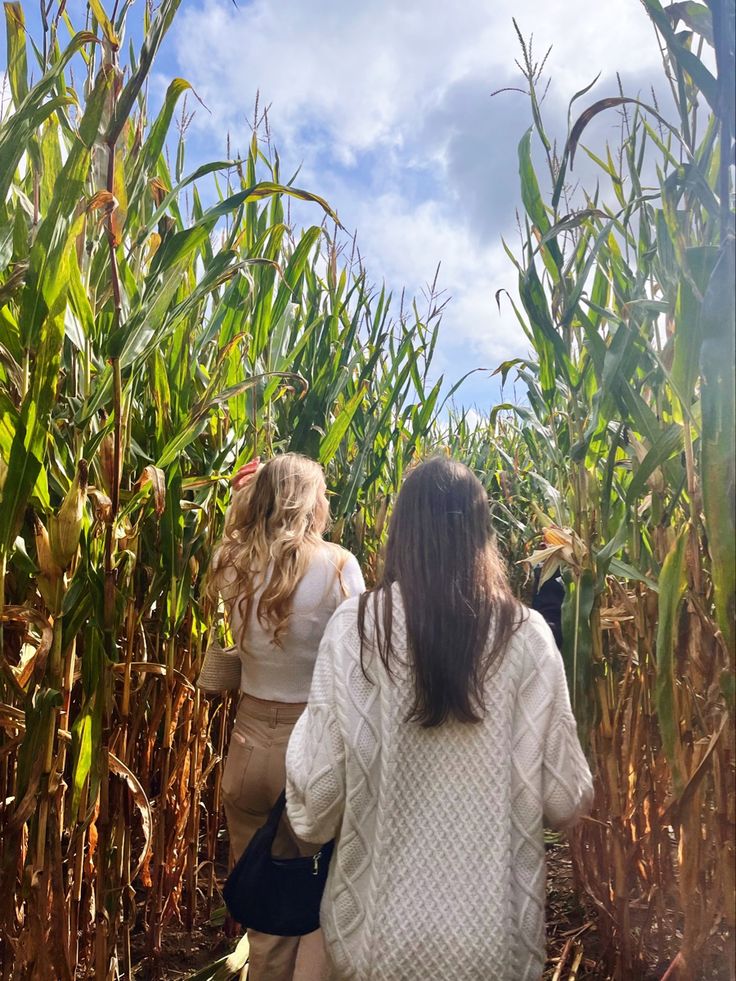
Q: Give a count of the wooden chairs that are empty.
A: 0